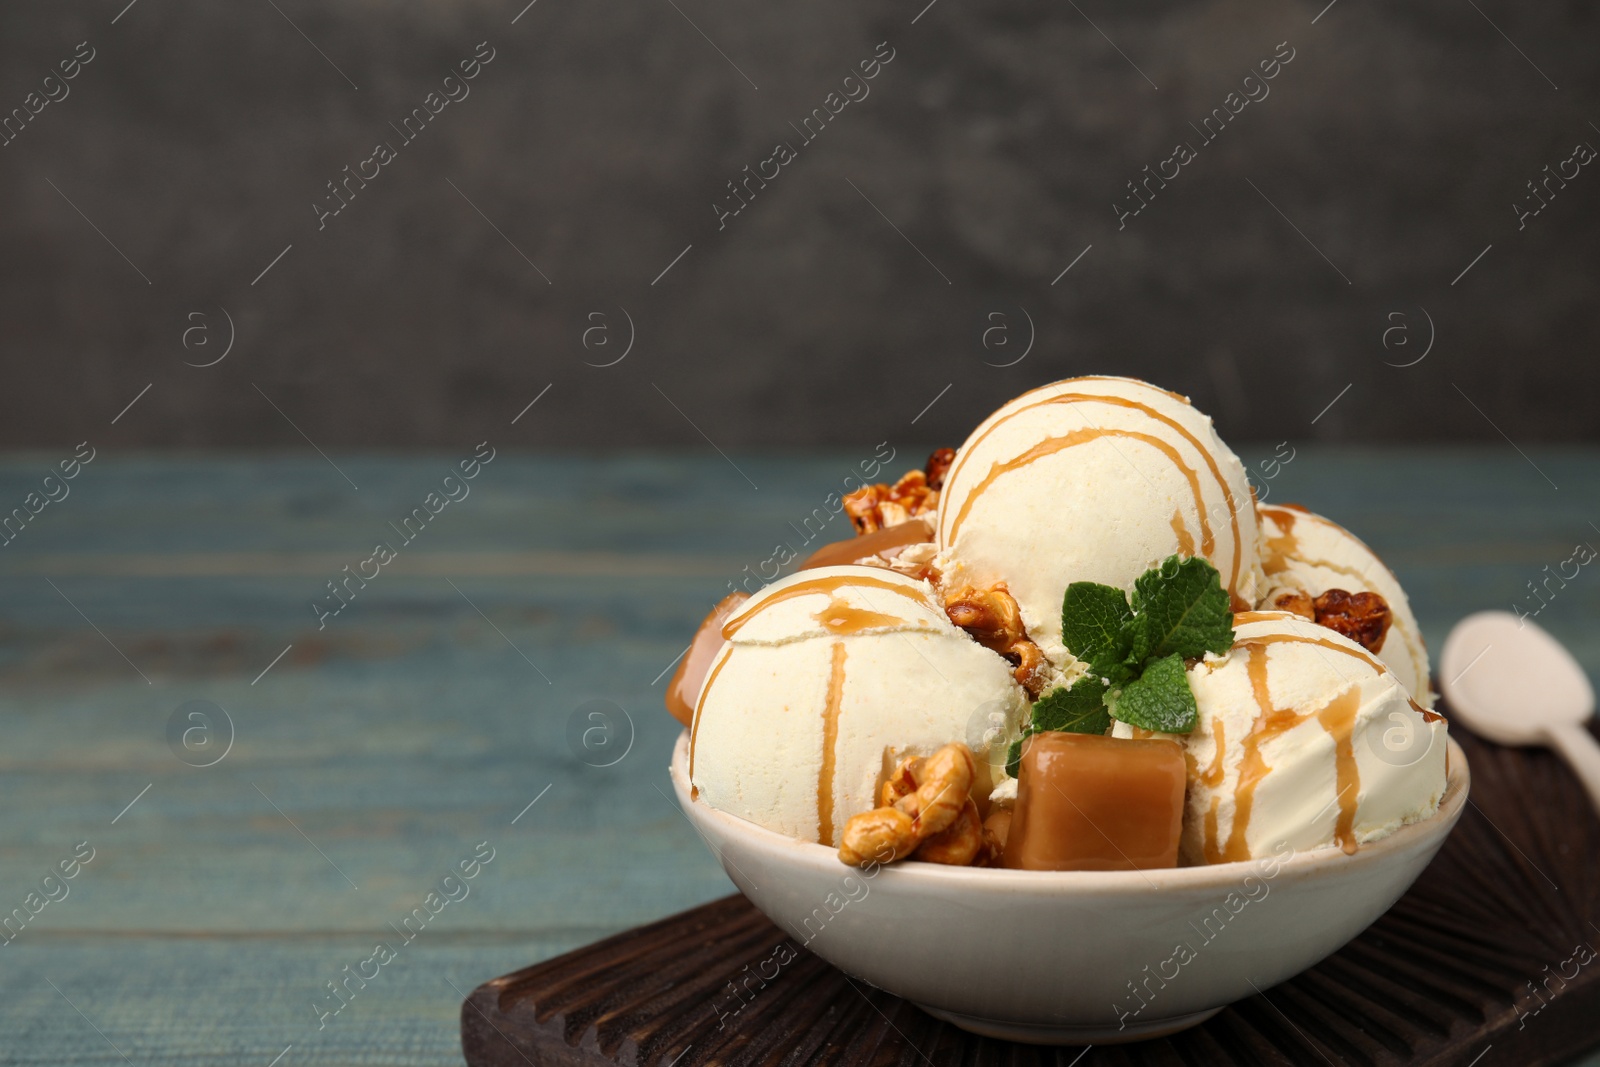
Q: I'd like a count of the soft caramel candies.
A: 3